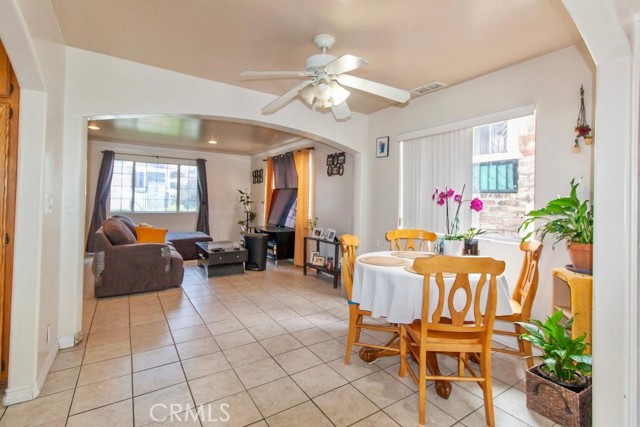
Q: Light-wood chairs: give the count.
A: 4